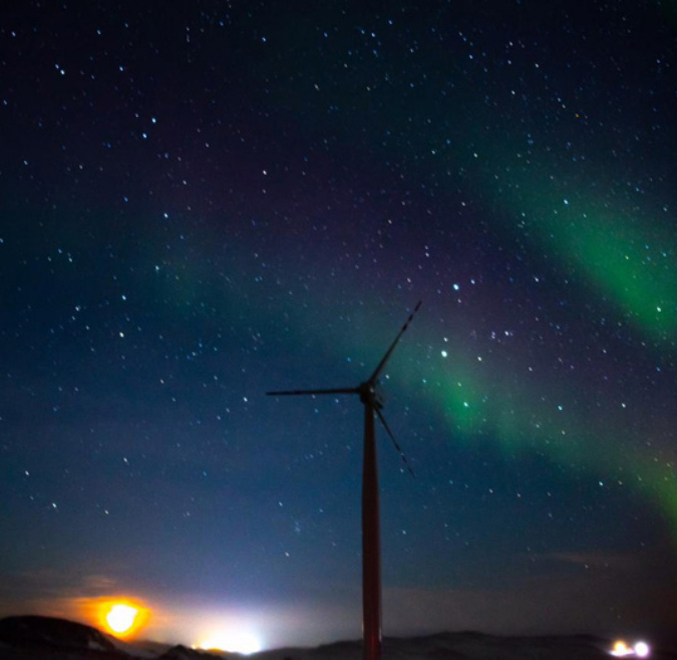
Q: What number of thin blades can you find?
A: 3